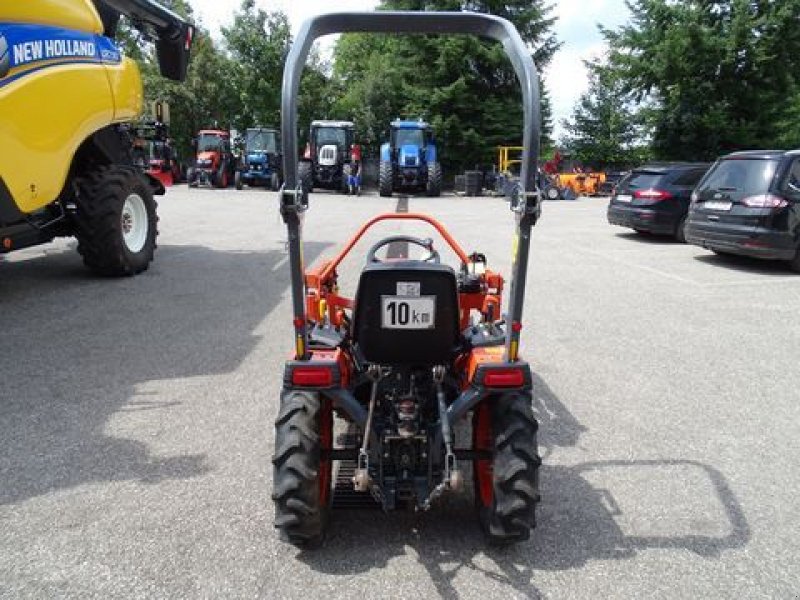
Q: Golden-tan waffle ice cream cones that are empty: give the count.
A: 0